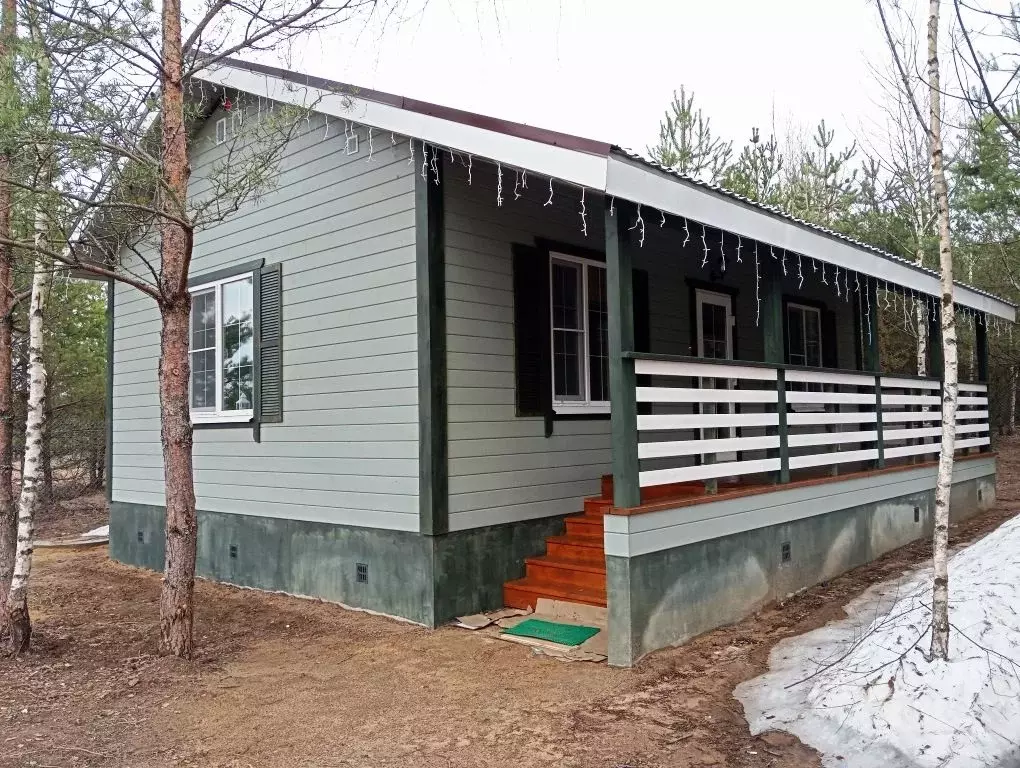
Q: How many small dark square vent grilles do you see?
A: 6